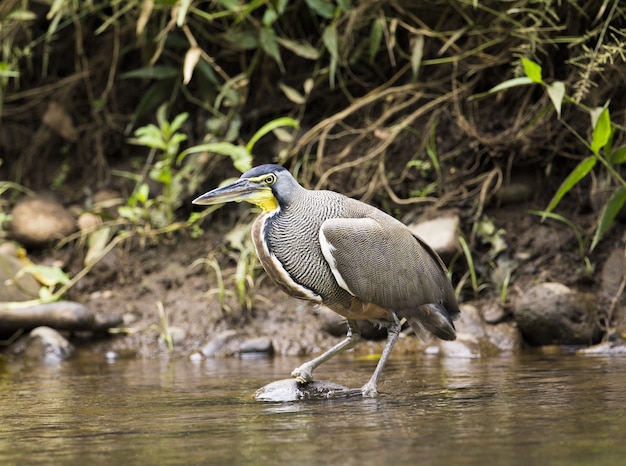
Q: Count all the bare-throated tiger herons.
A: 1